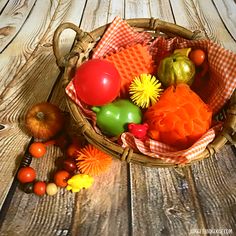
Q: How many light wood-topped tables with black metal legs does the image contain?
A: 0